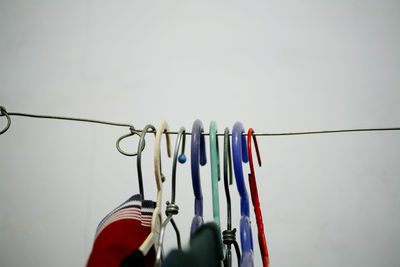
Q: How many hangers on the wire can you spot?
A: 8